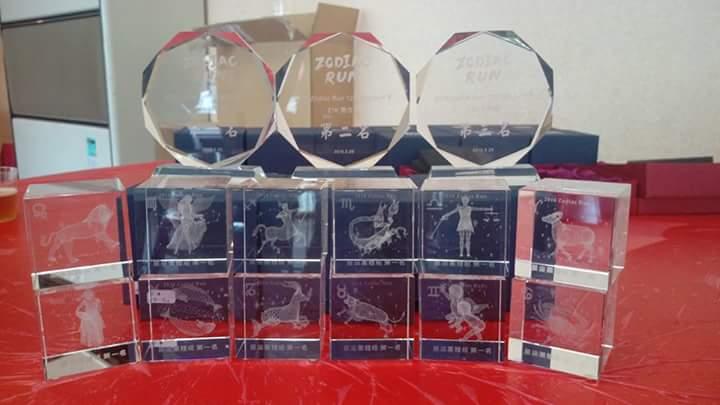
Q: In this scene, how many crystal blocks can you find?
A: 12